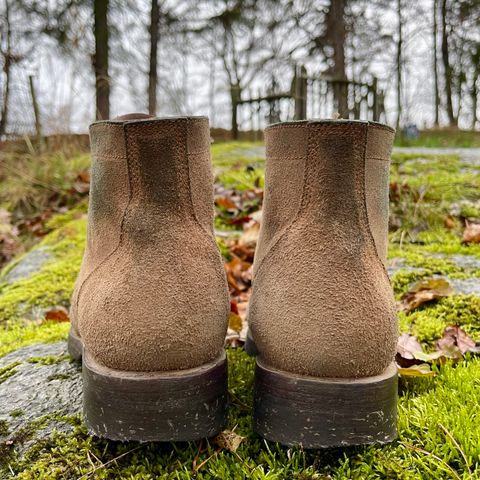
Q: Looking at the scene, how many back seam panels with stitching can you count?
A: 2